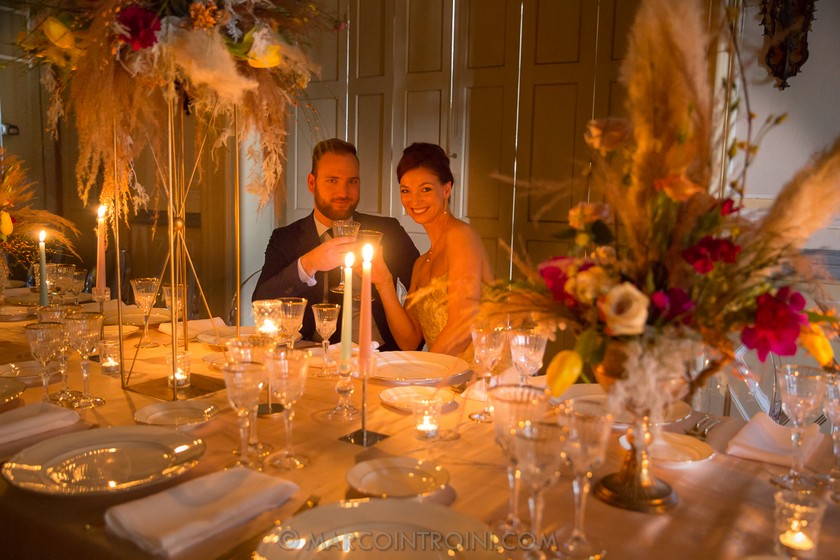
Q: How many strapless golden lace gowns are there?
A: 1